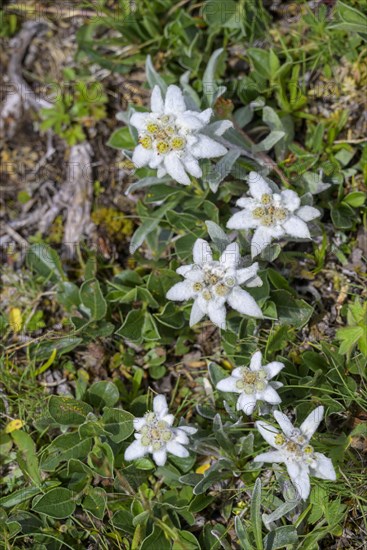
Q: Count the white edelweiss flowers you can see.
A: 6